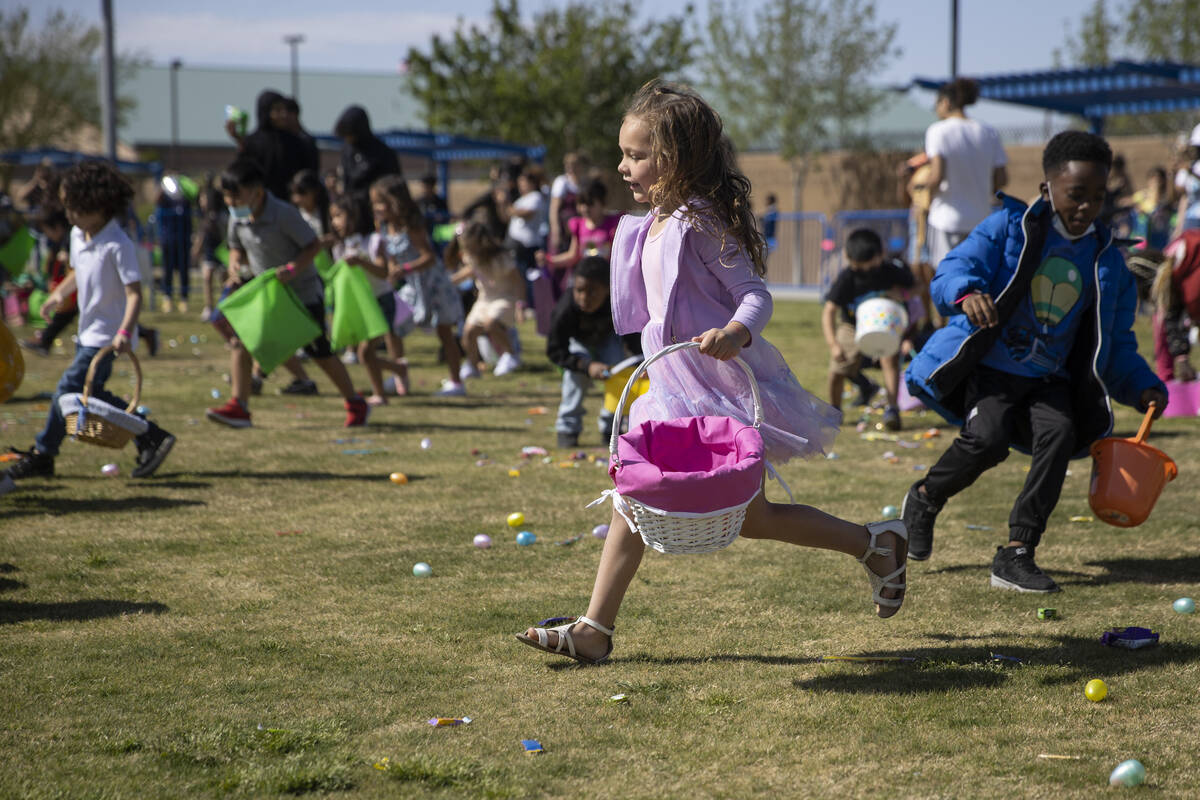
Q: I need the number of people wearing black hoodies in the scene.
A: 2